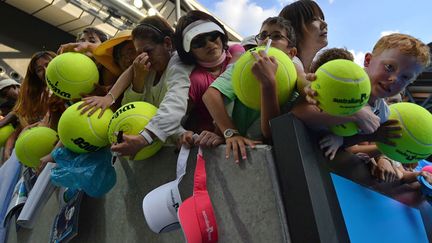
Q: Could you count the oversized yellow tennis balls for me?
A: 9